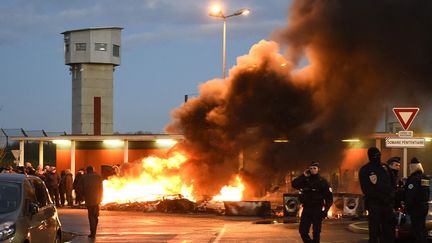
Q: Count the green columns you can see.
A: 0